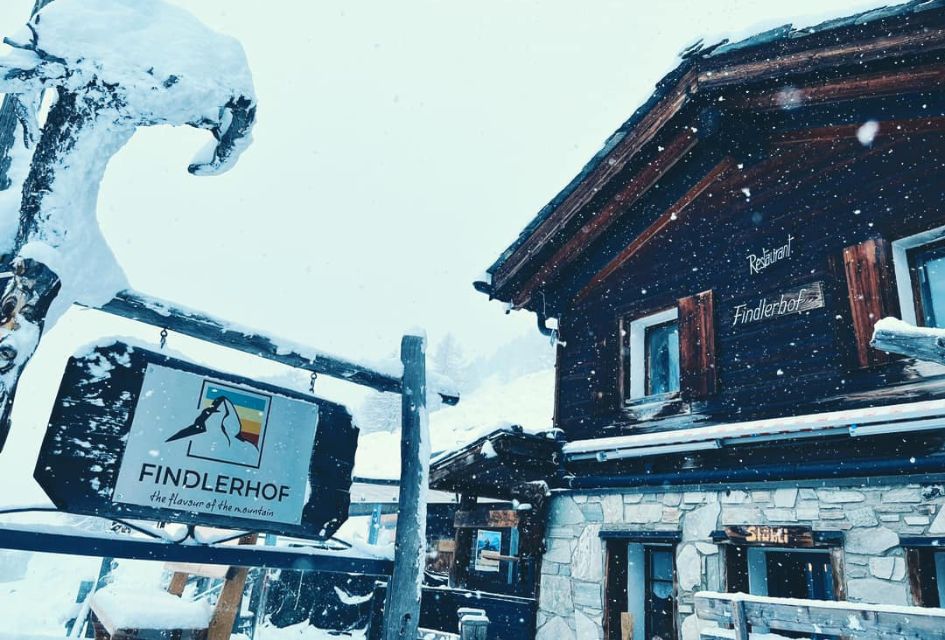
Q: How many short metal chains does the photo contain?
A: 2